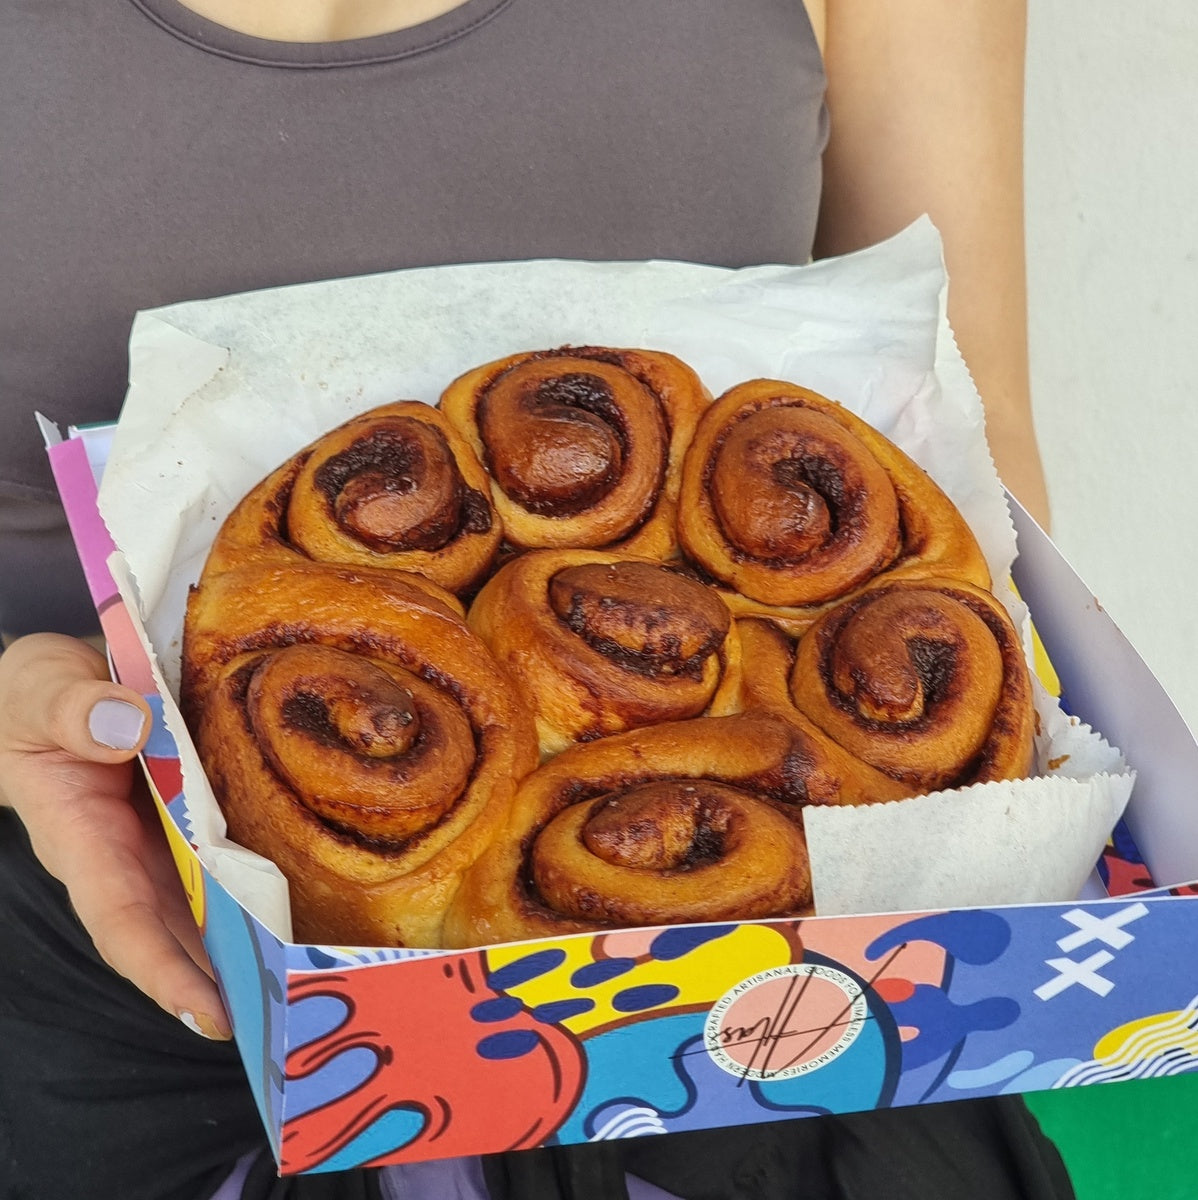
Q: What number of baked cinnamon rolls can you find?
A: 7